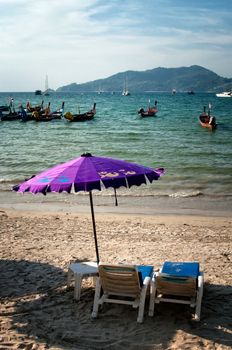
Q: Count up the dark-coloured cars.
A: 0